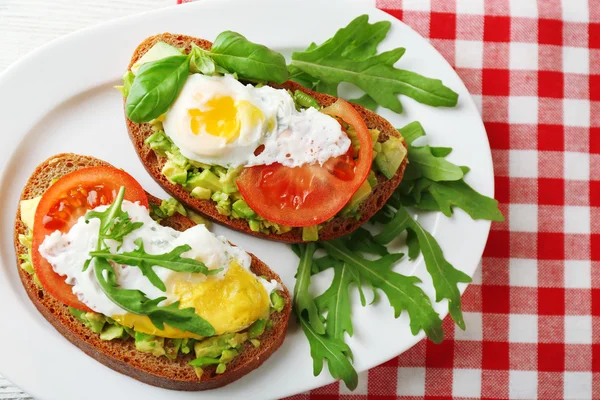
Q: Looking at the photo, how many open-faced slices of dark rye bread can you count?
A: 2